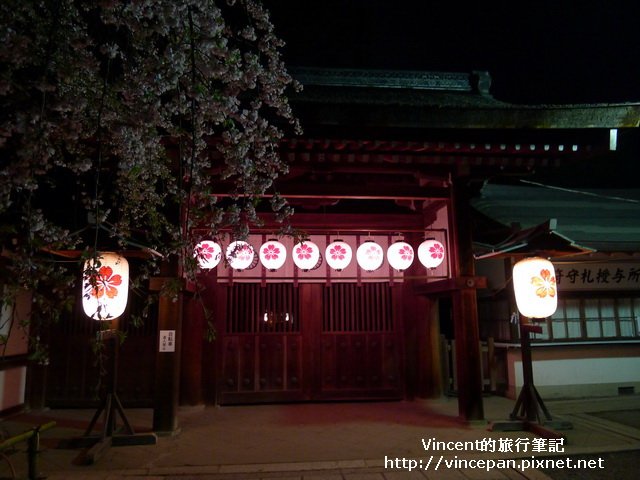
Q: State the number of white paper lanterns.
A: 10